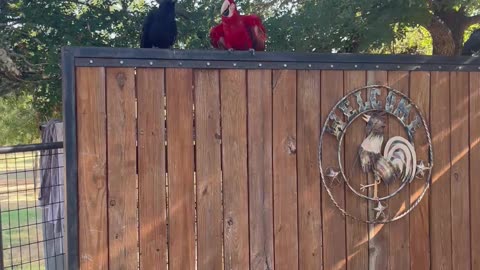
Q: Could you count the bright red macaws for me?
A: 1